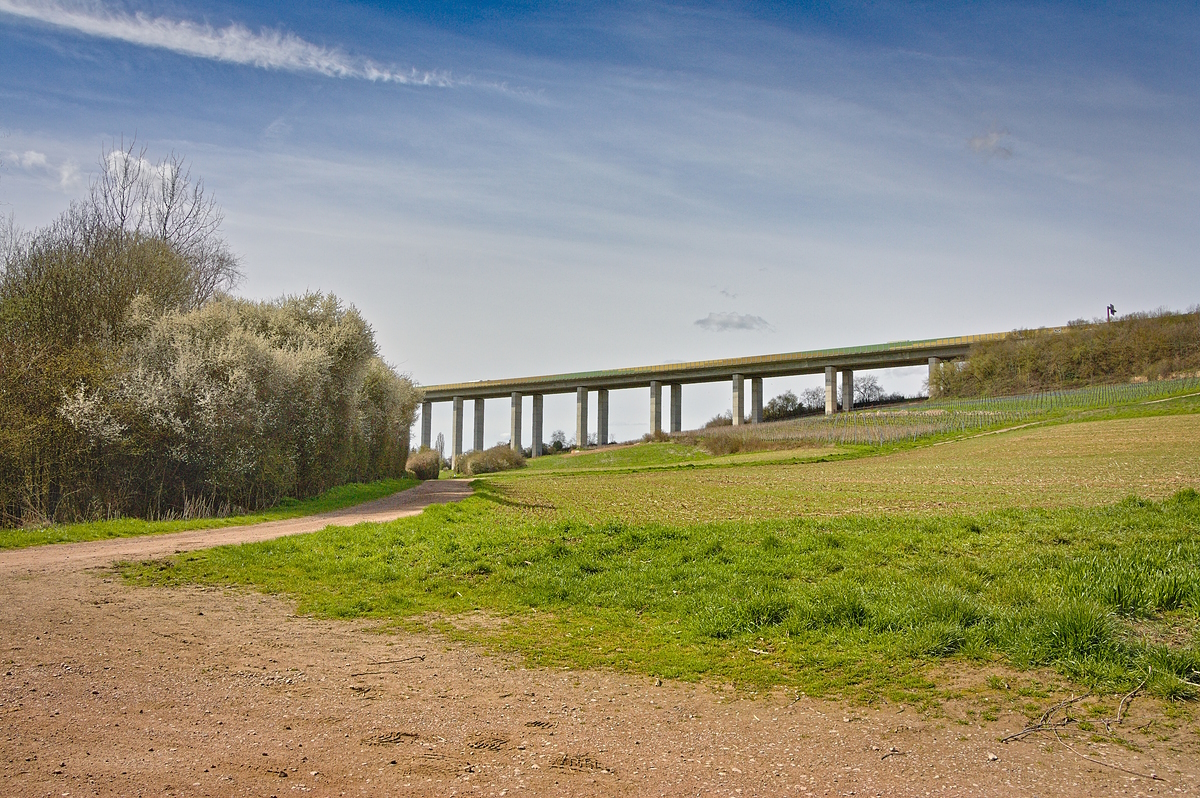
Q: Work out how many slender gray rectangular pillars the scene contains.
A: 14